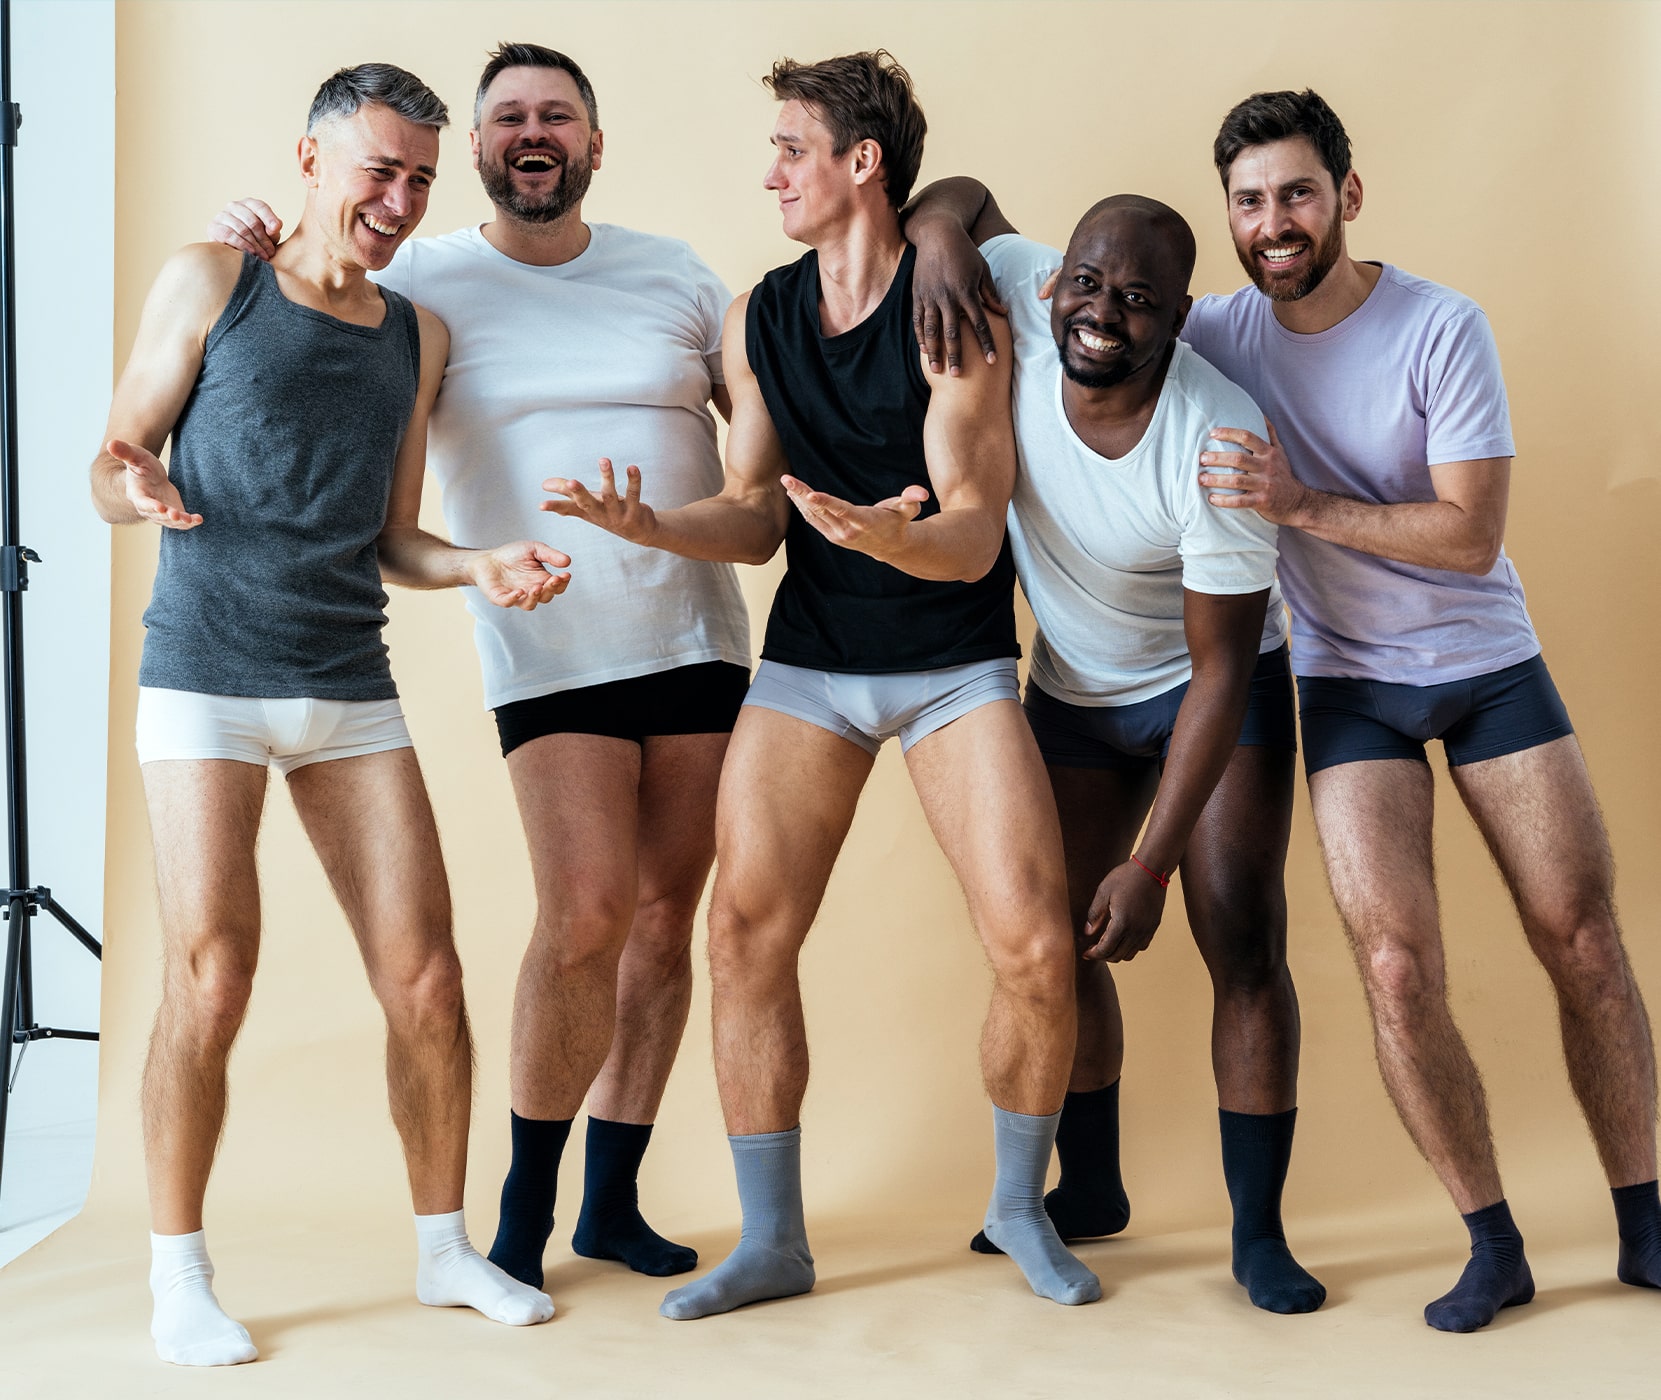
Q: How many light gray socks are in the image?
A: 2